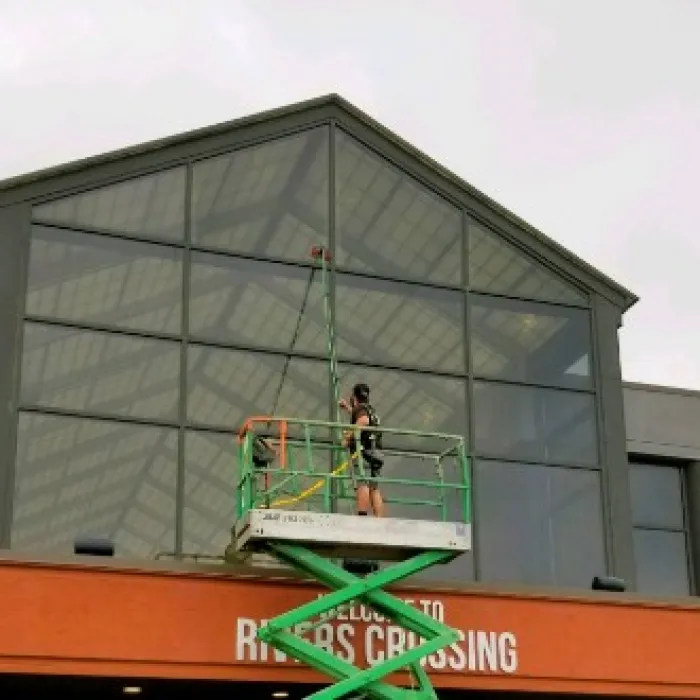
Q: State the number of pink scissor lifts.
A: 0